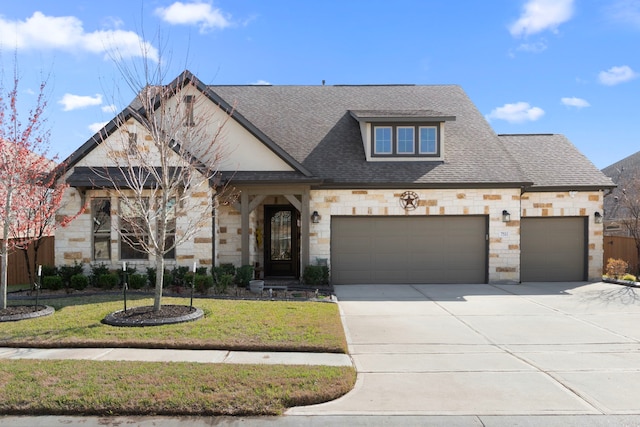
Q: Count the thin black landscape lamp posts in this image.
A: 3